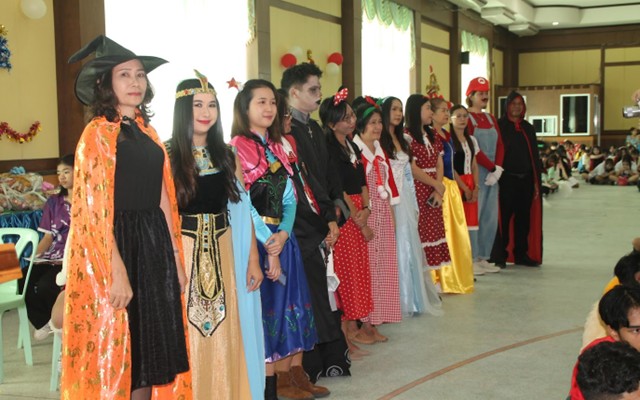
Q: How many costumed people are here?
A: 13